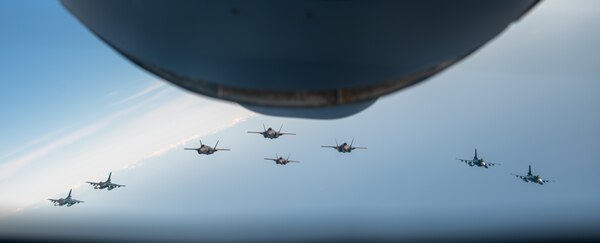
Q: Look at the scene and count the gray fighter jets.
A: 8